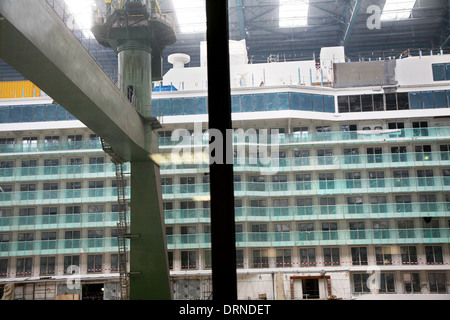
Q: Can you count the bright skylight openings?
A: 4